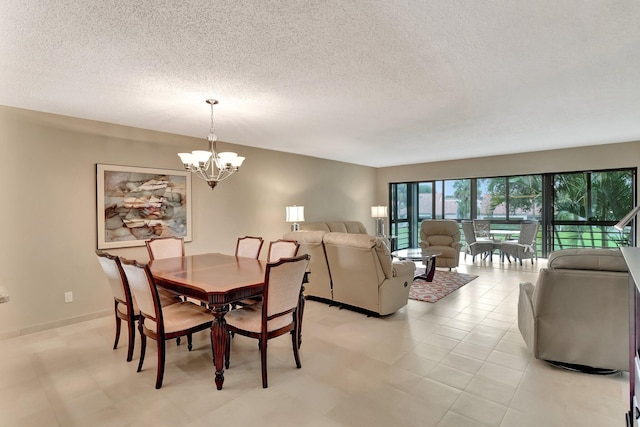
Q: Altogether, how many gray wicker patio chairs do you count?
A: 3